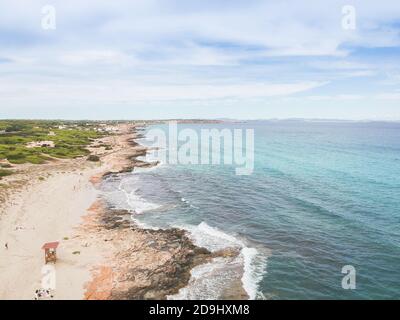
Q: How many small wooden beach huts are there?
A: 1